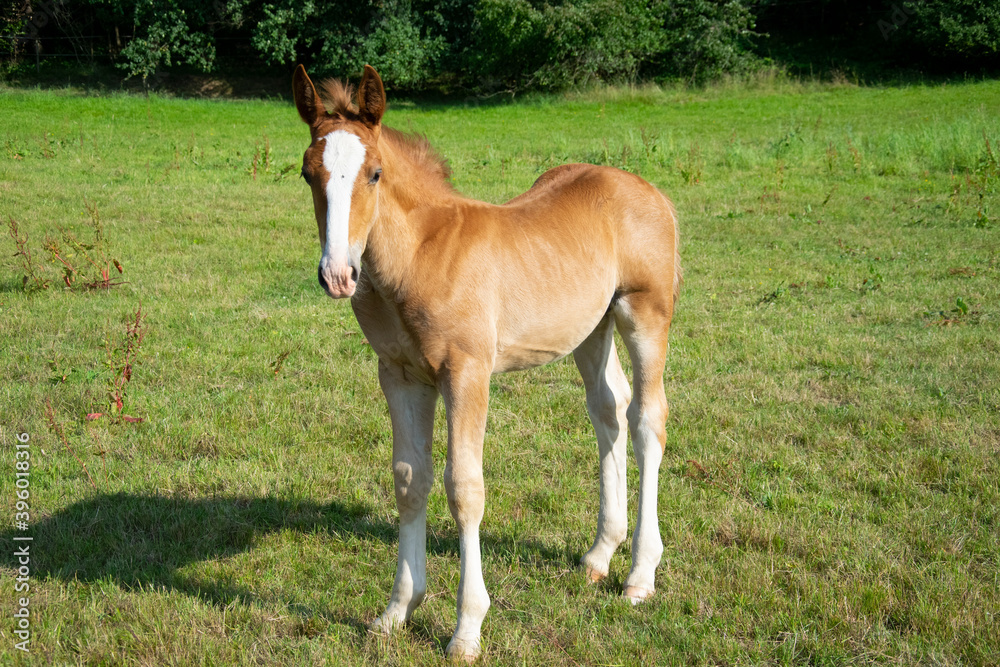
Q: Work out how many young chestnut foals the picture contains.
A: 1